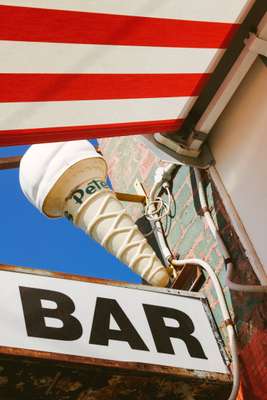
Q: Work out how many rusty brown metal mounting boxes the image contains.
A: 1